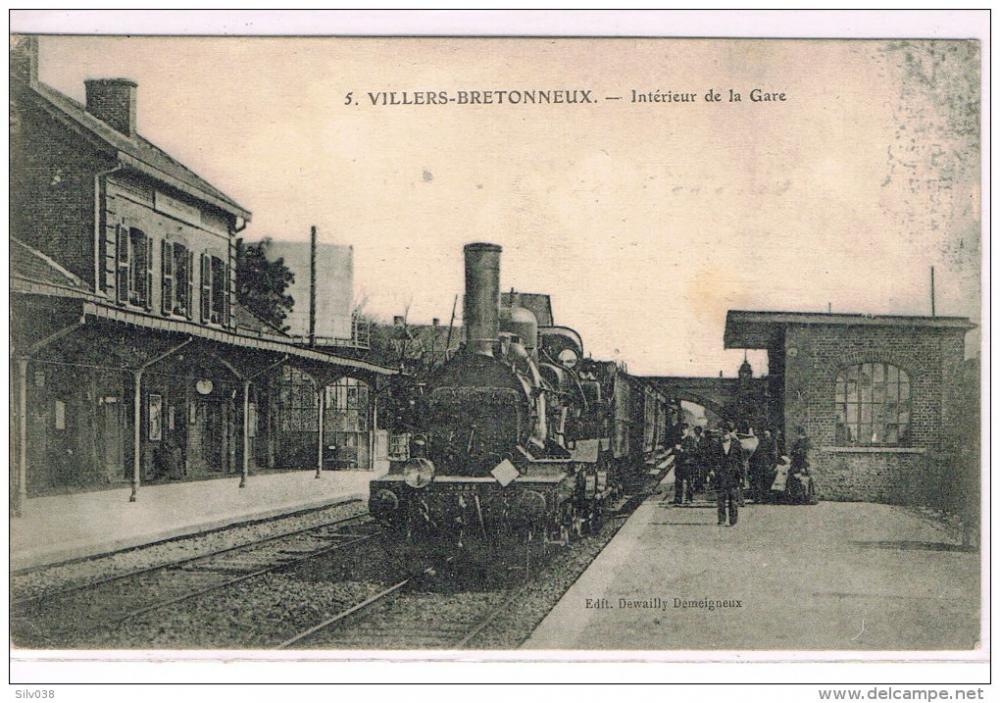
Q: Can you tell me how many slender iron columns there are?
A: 5